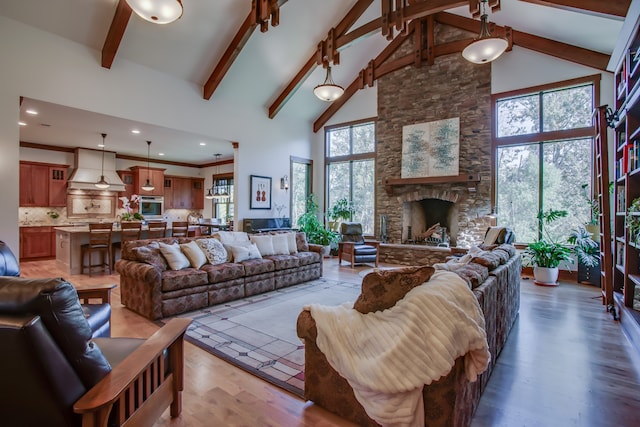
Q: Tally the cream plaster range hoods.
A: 1